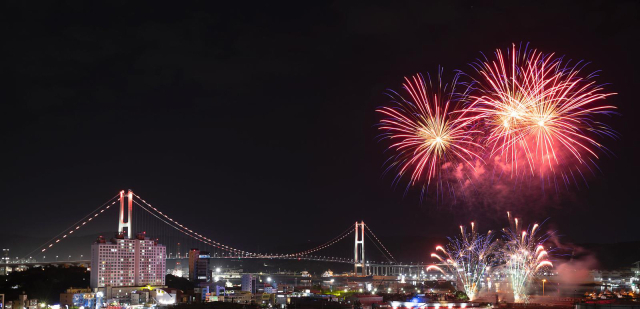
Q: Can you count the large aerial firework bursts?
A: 3